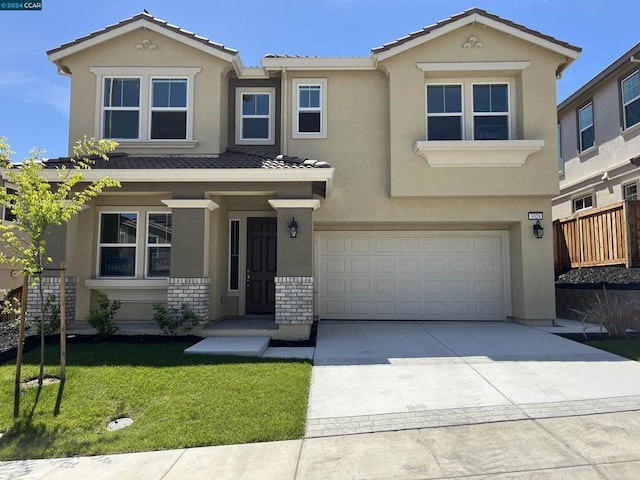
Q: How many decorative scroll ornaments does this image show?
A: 2